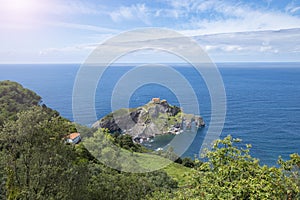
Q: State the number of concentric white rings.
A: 2